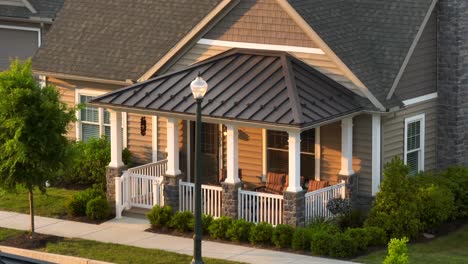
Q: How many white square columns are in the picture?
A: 5